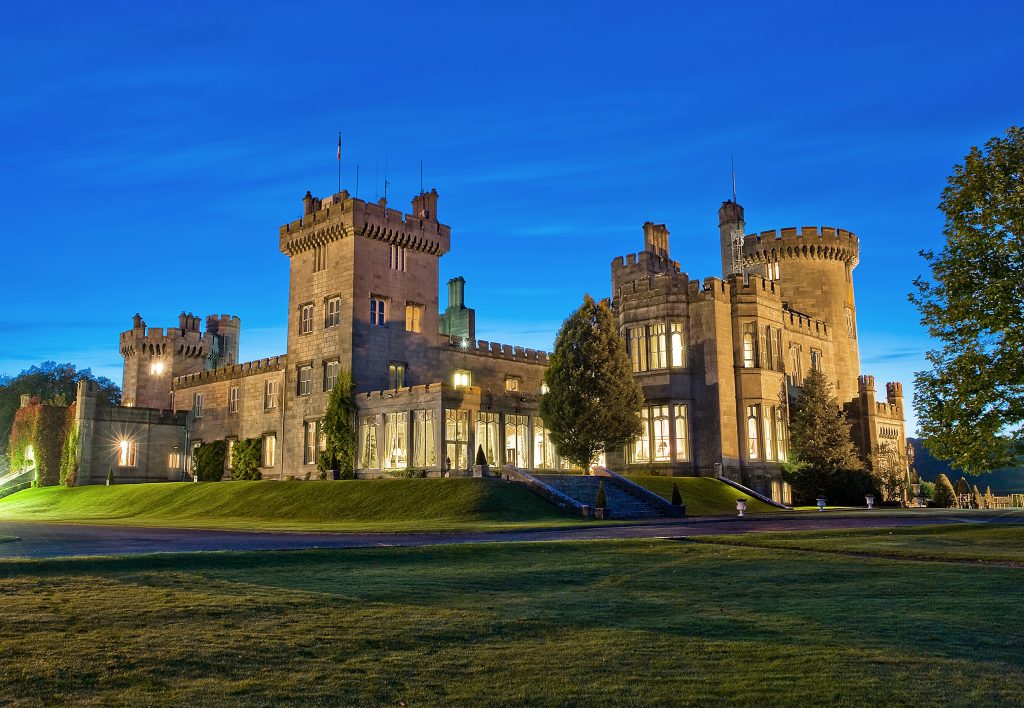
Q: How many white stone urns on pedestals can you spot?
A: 3